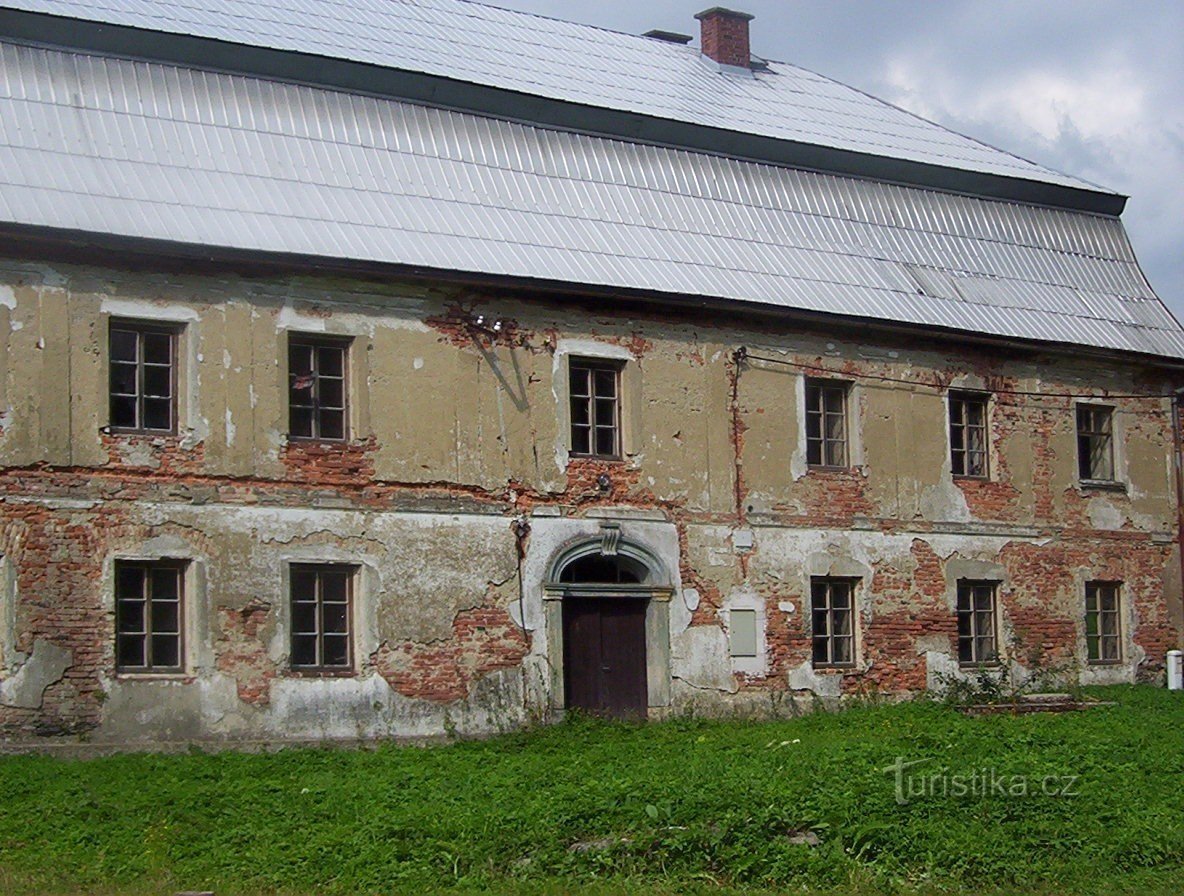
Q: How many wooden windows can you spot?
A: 11